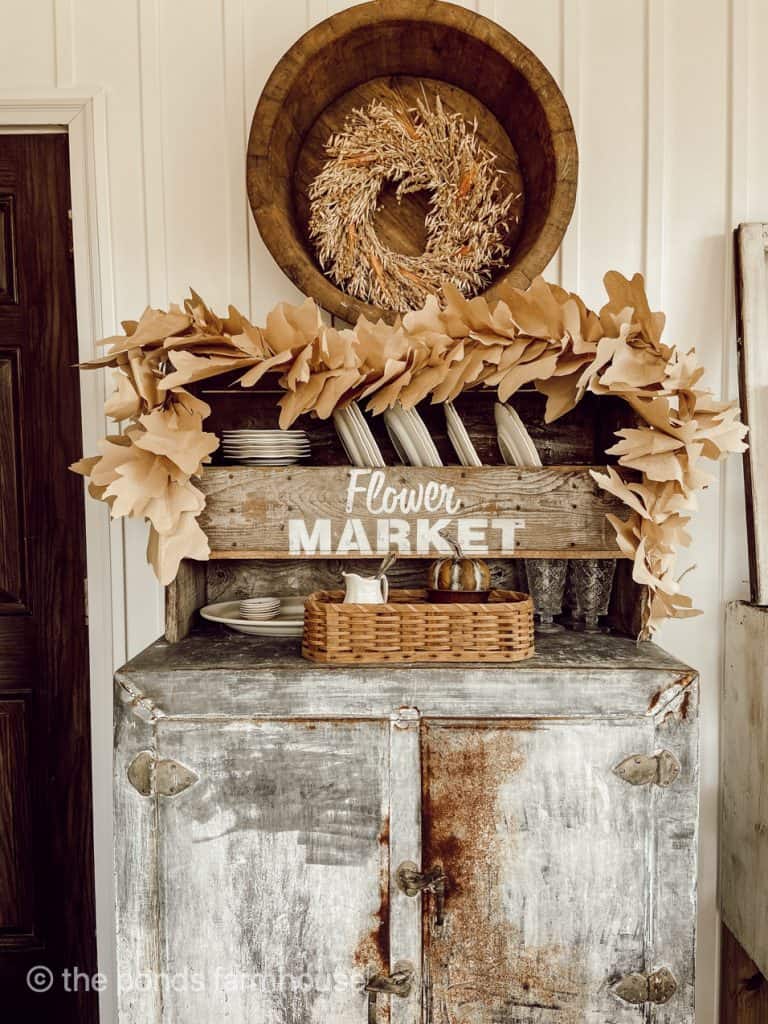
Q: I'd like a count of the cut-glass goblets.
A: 2